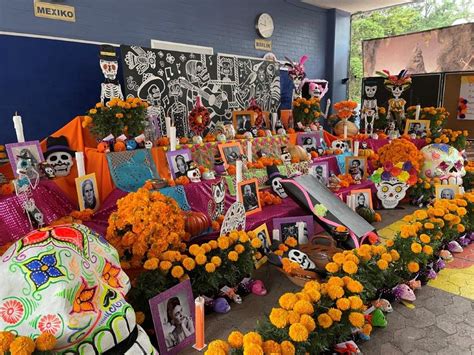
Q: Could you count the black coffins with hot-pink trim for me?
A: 1